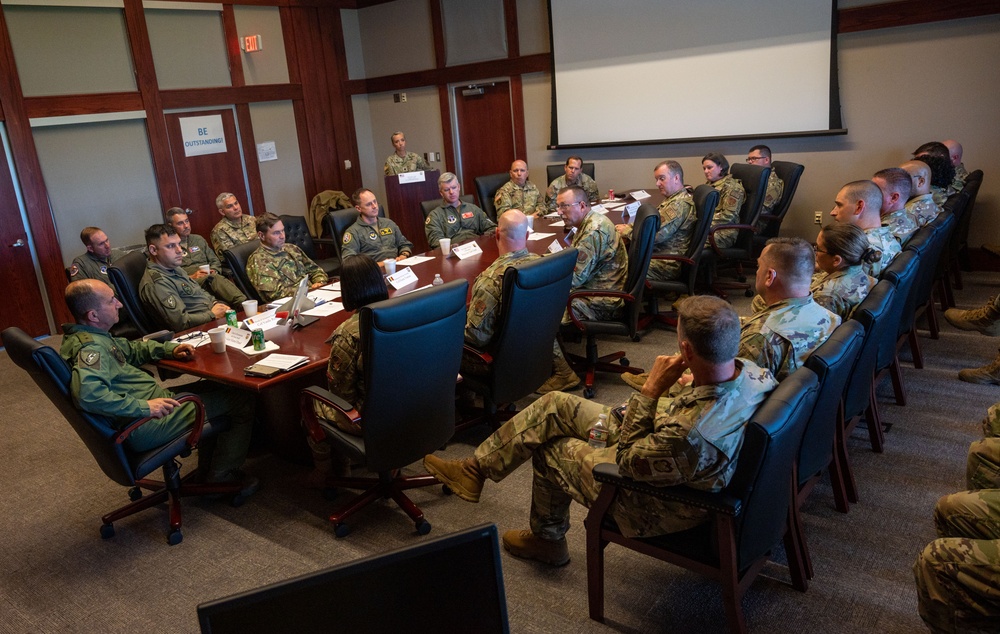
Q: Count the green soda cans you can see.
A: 2